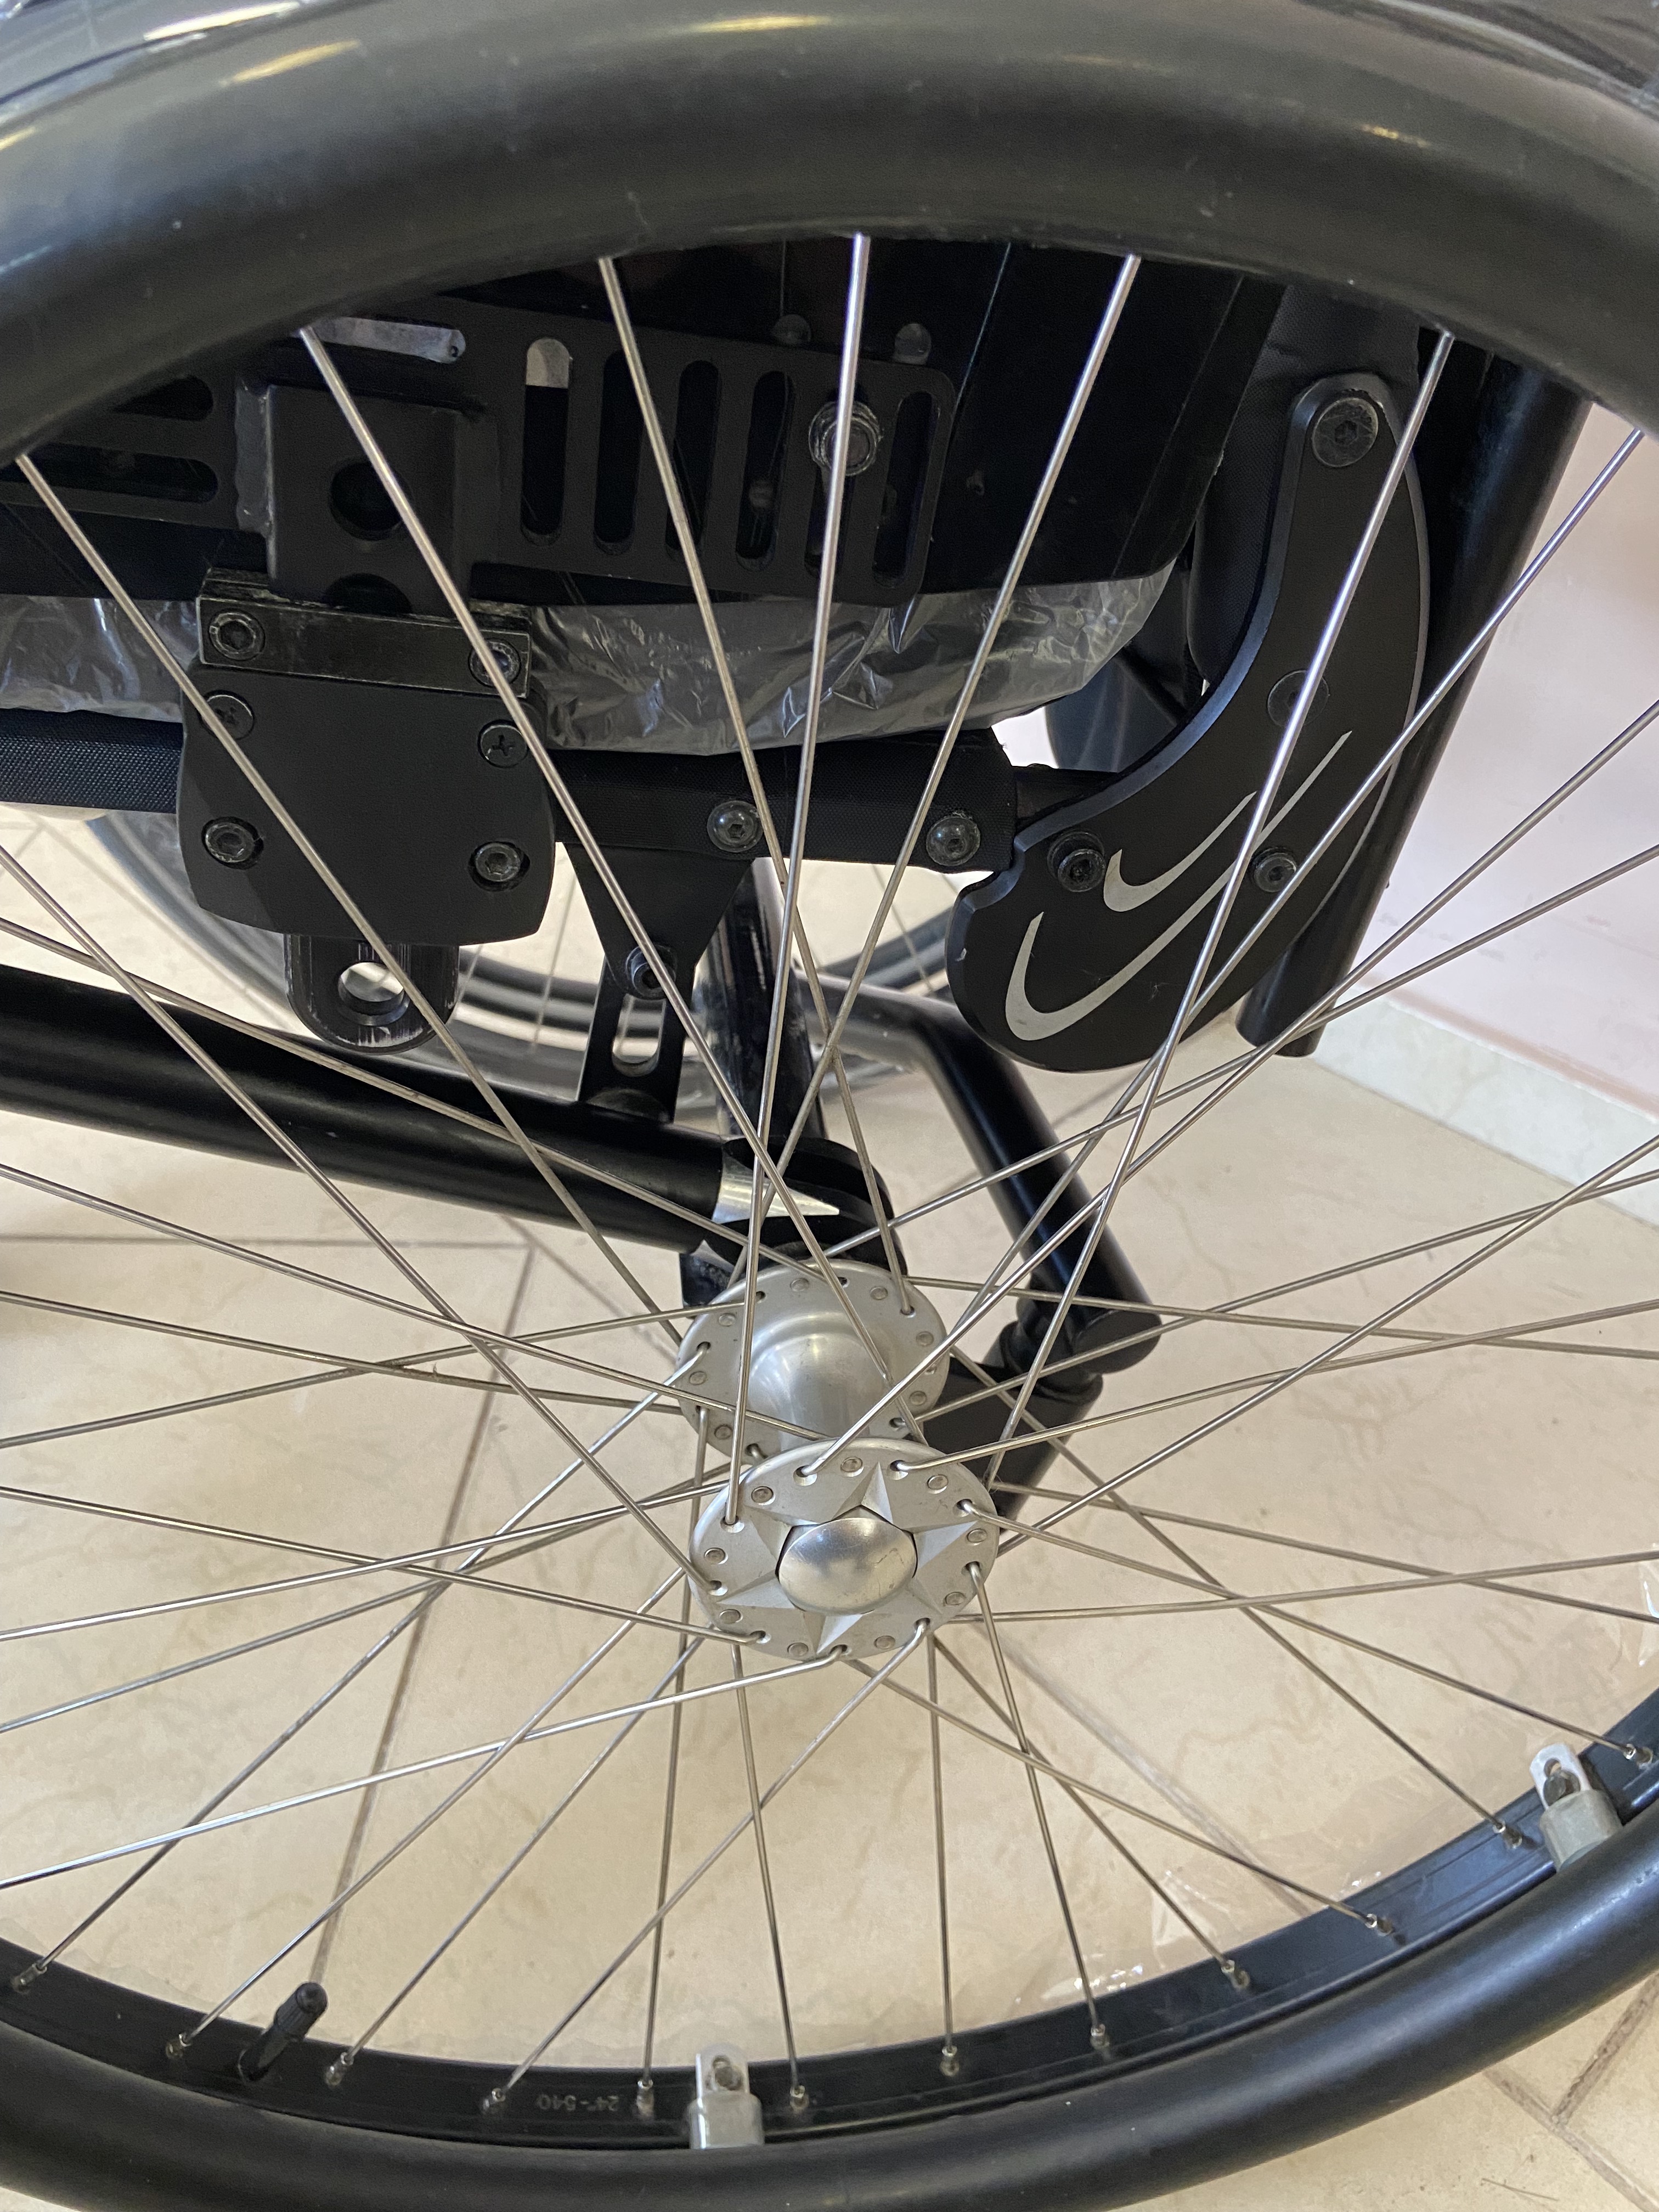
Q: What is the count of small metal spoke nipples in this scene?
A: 12